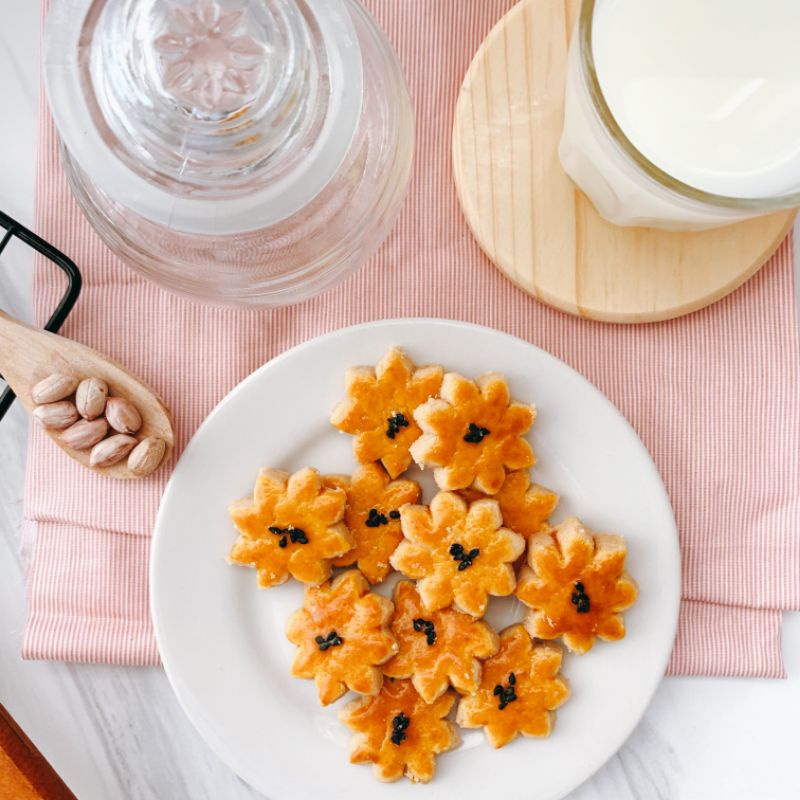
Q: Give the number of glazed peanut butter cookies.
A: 11